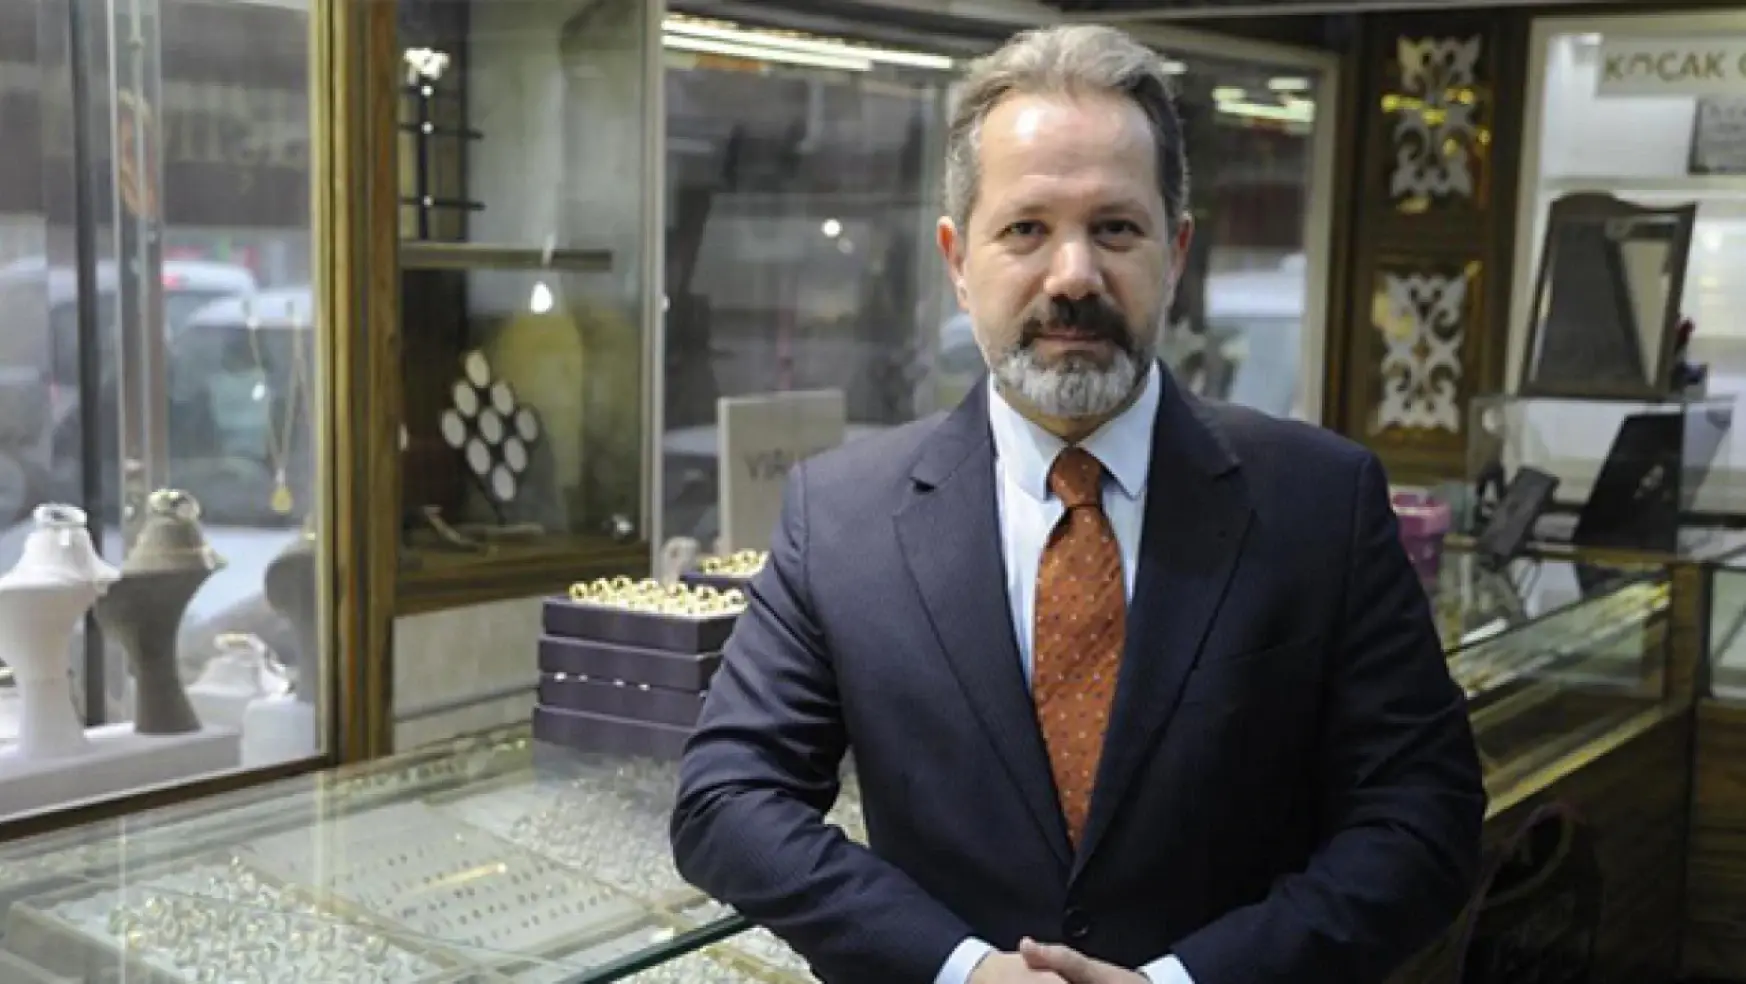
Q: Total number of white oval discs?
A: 9